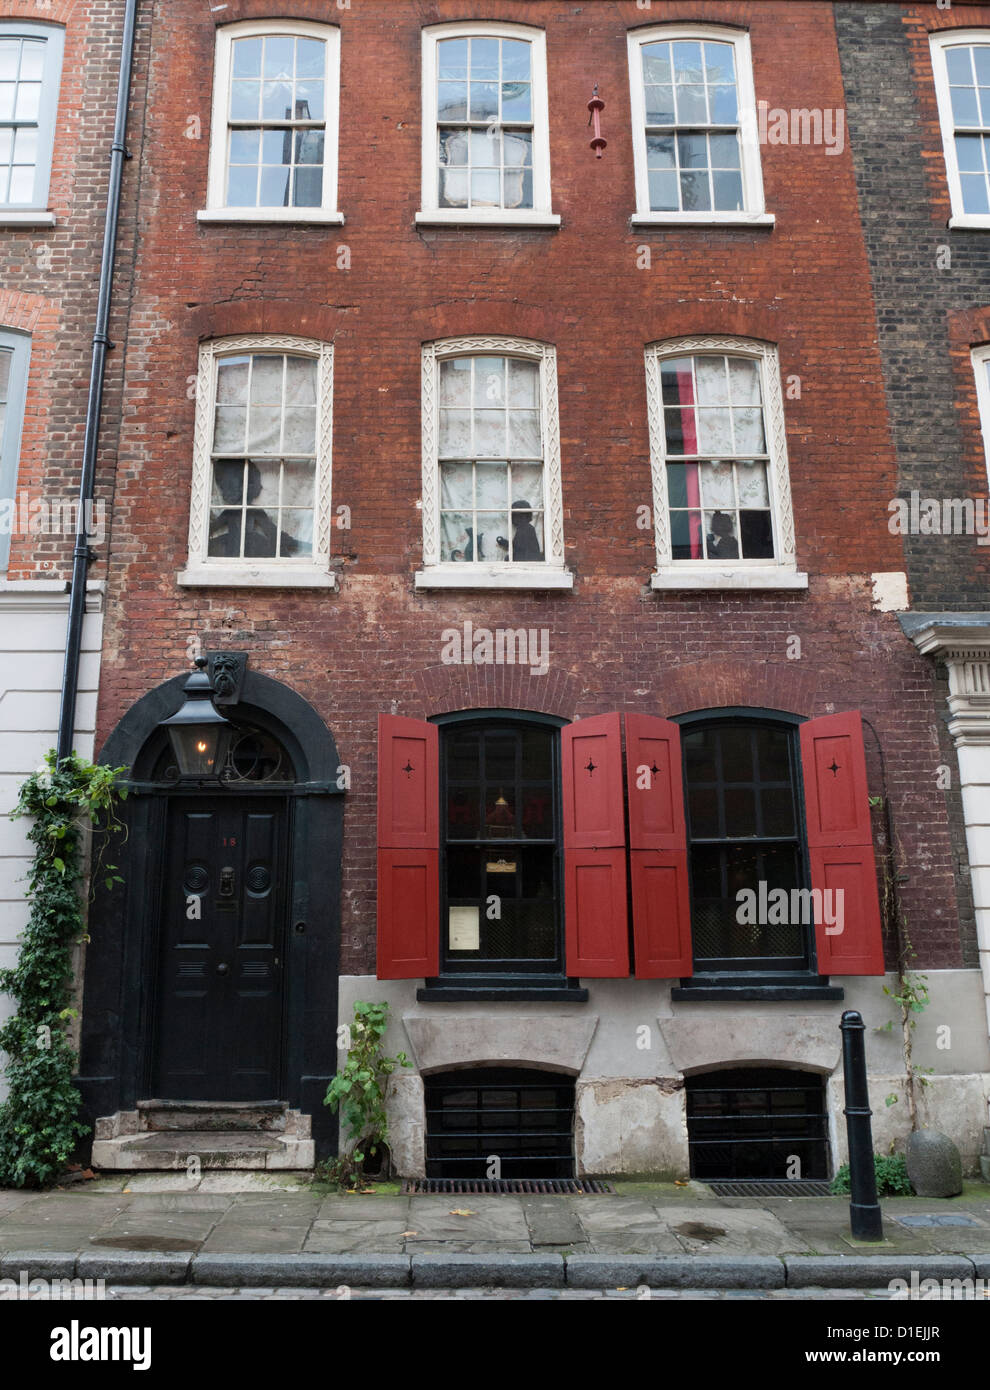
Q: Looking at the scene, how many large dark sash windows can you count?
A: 2